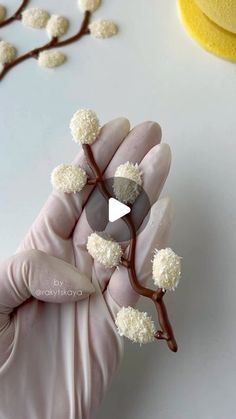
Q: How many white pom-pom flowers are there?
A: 13